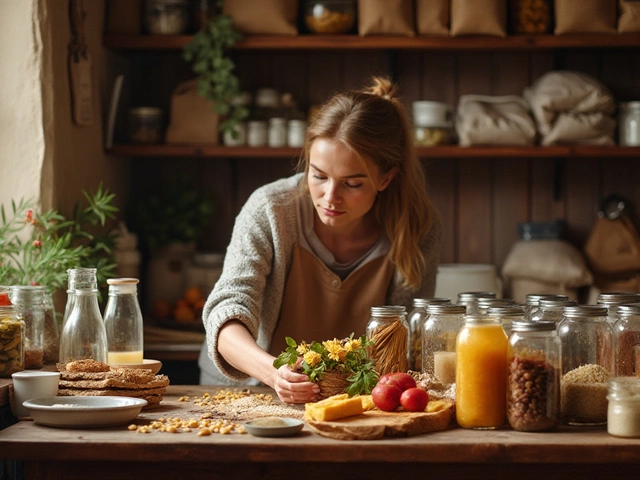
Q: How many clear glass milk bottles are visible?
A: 2